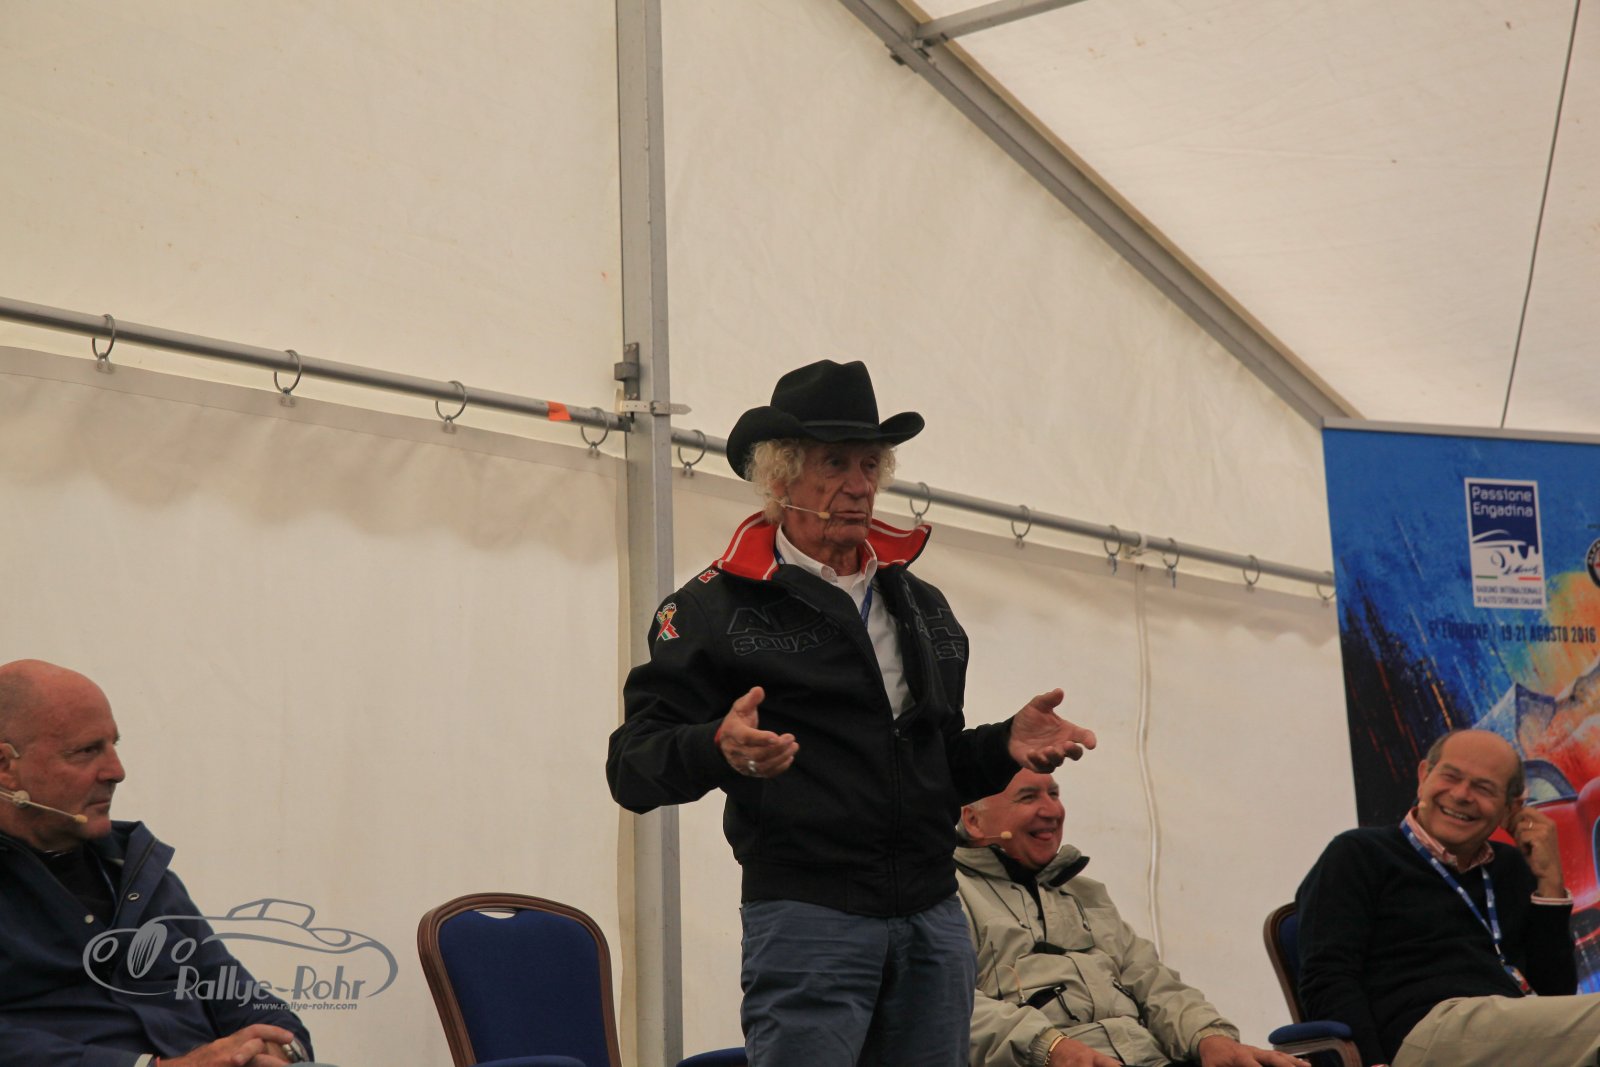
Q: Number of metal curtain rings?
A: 11